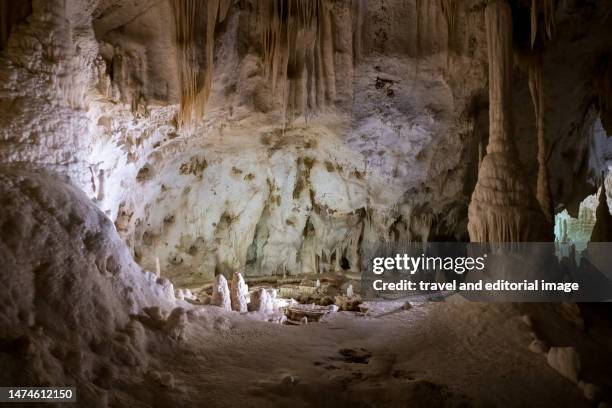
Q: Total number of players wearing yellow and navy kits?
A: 0